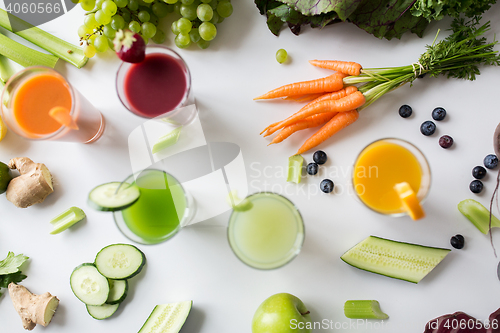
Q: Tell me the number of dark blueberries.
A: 11